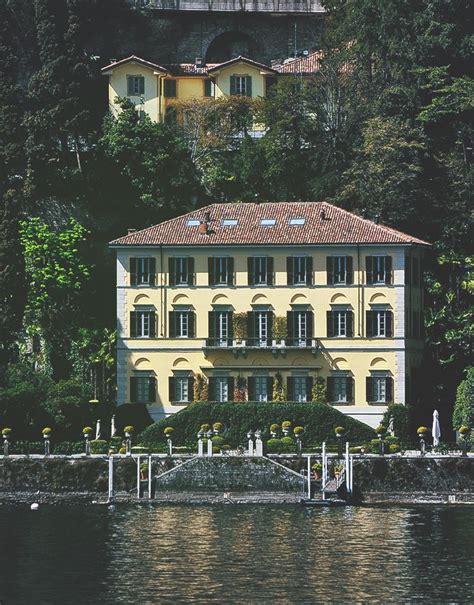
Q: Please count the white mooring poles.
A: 7